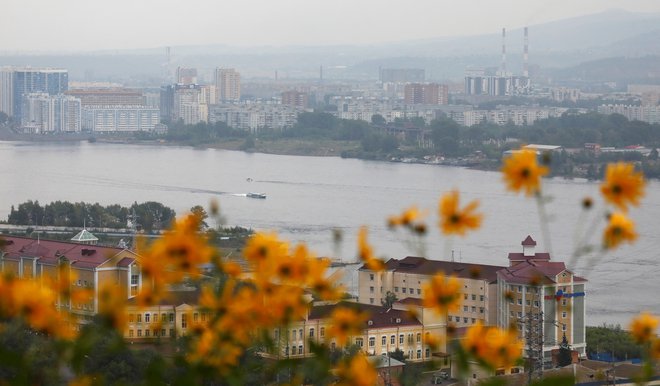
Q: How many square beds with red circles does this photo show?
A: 0